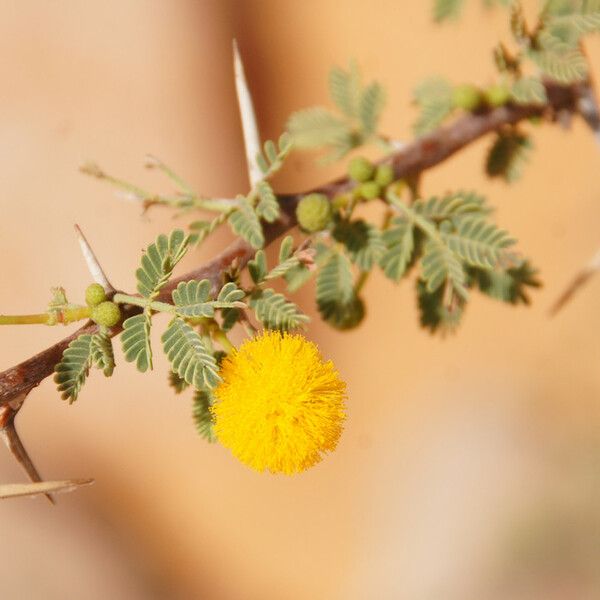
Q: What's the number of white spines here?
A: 2